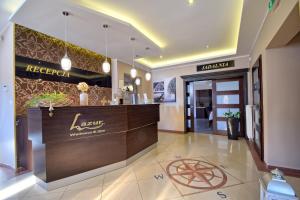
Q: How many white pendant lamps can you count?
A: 5